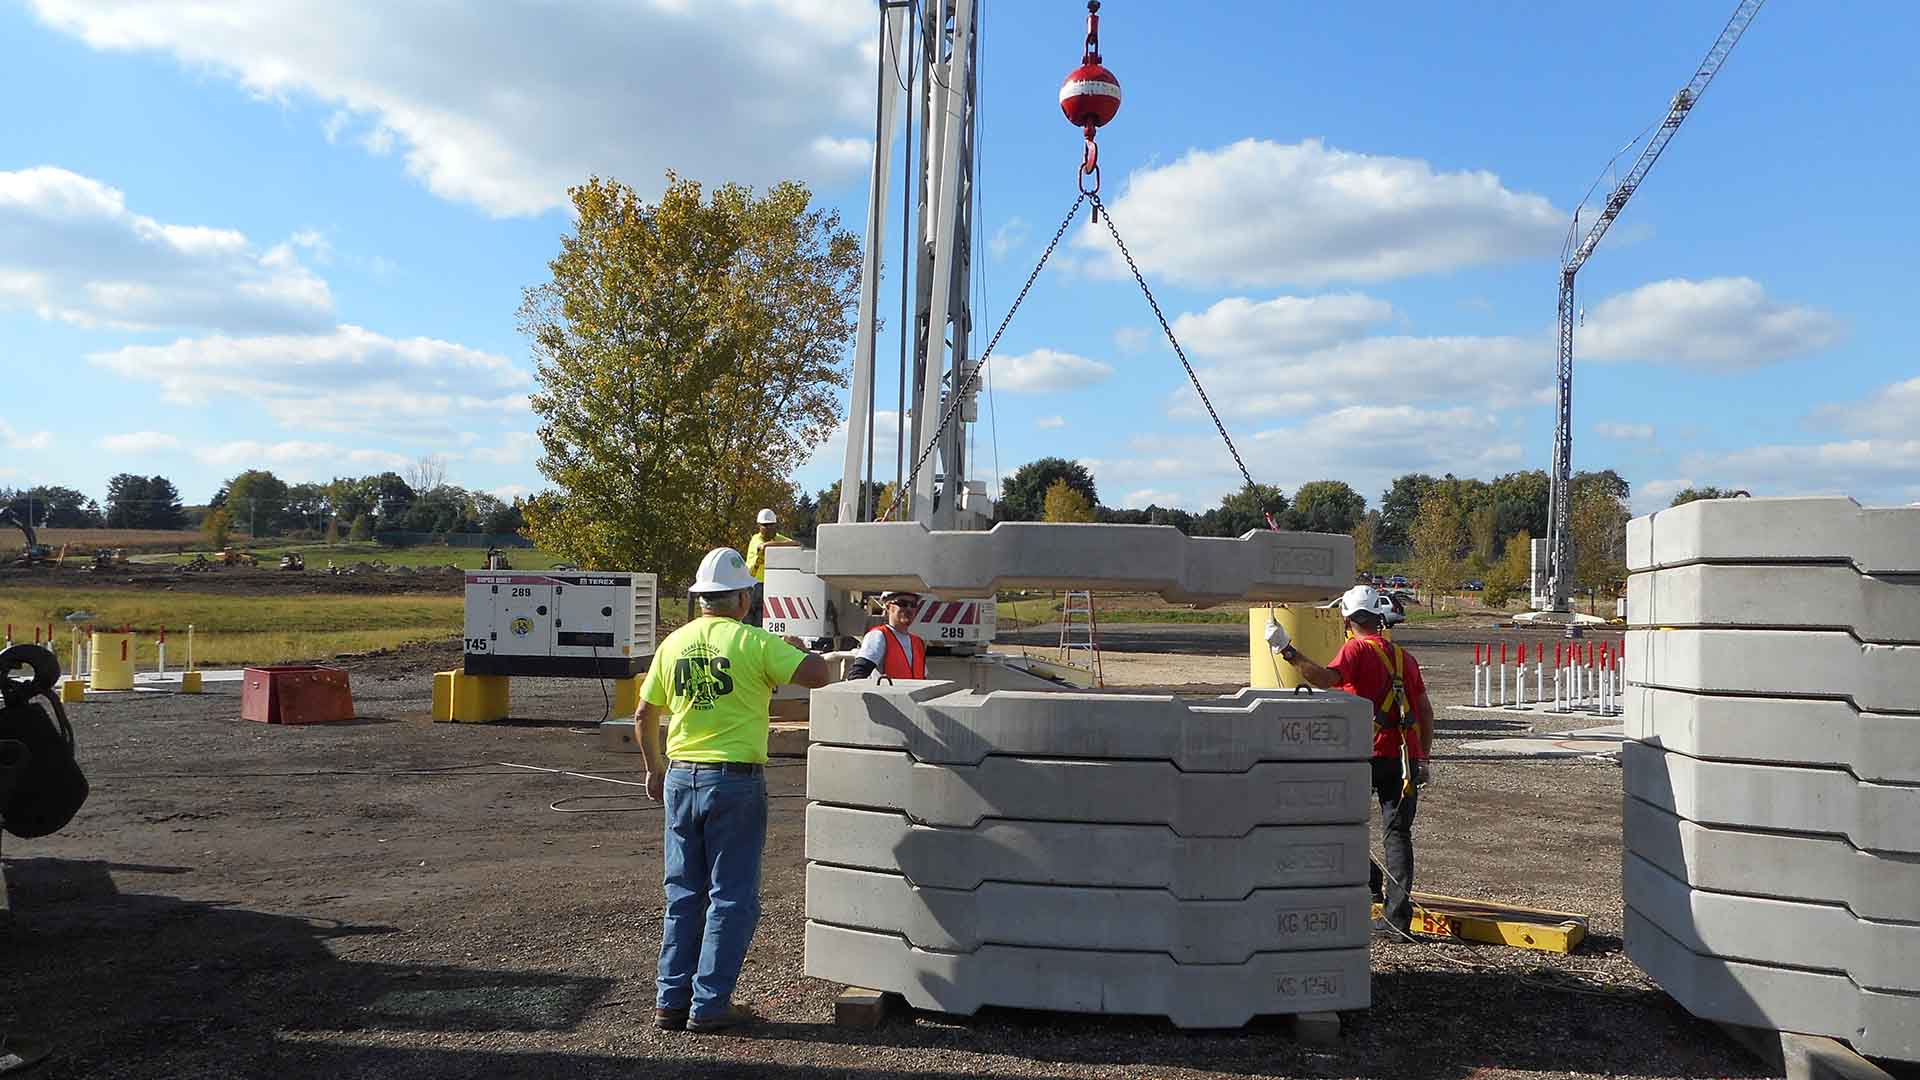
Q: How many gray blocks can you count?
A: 14